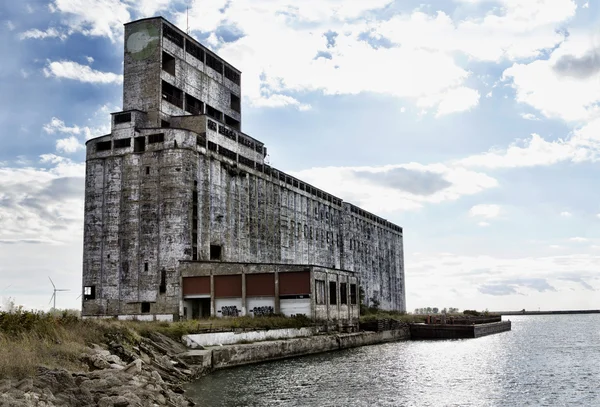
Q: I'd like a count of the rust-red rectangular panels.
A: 4